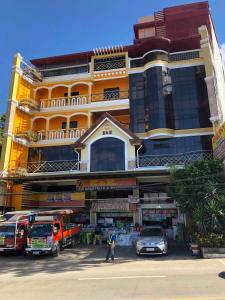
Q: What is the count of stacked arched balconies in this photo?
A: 2